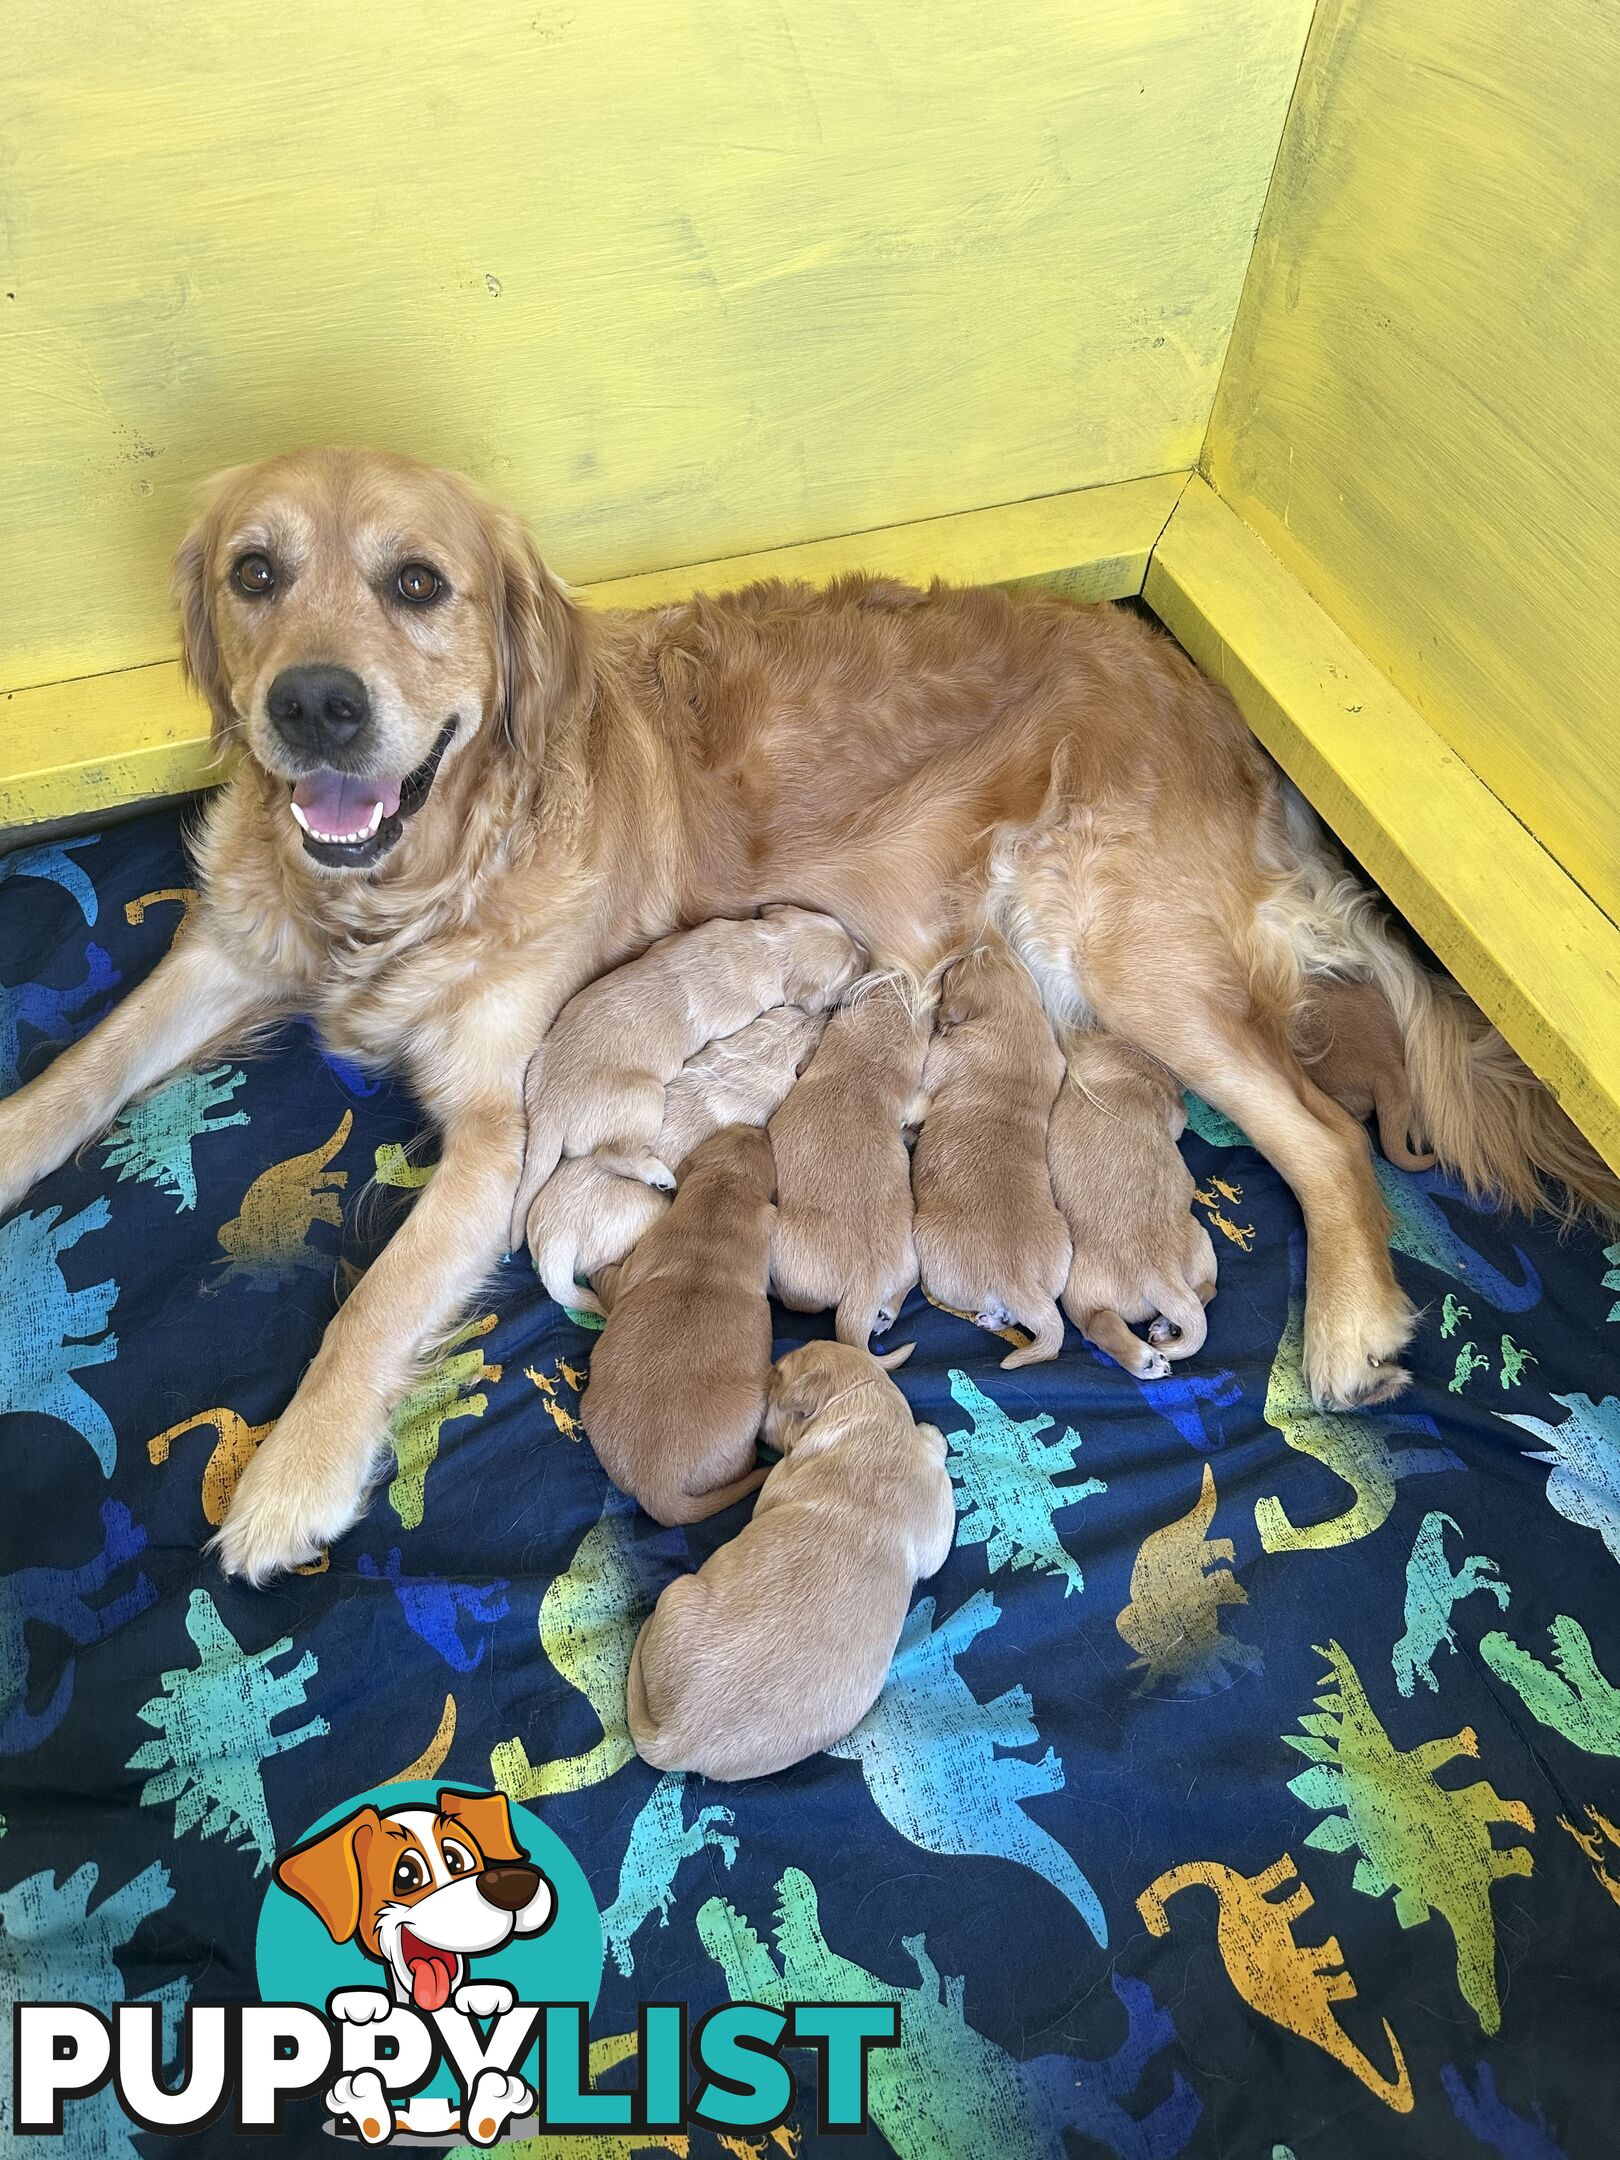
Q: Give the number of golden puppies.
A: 8